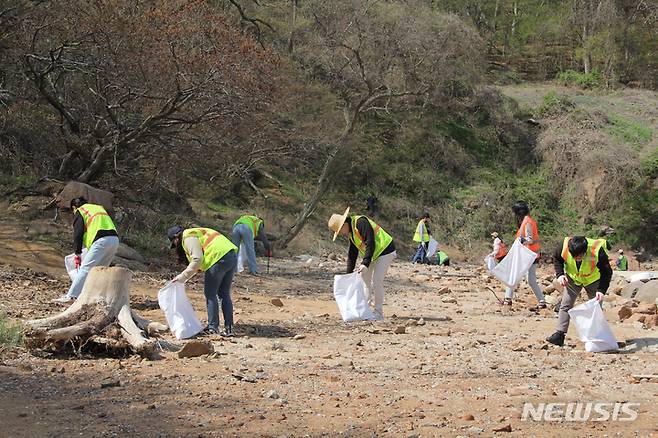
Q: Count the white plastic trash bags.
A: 8